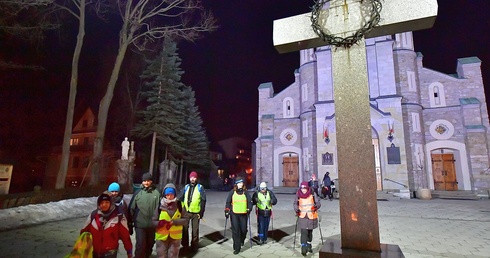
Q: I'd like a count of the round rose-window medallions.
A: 2